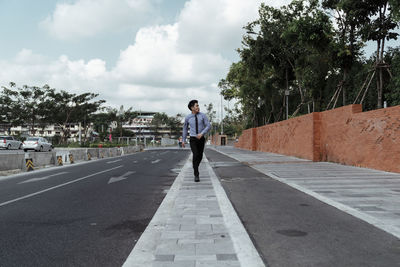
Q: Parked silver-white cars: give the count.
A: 2